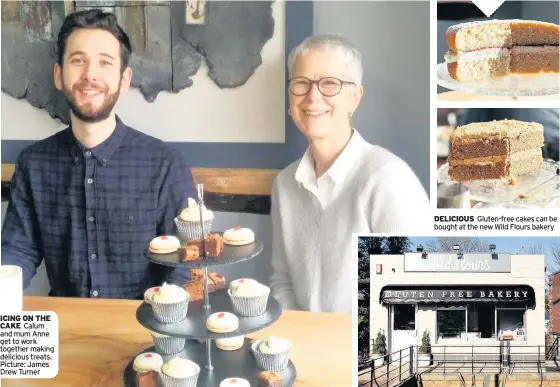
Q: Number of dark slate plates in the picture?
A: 3